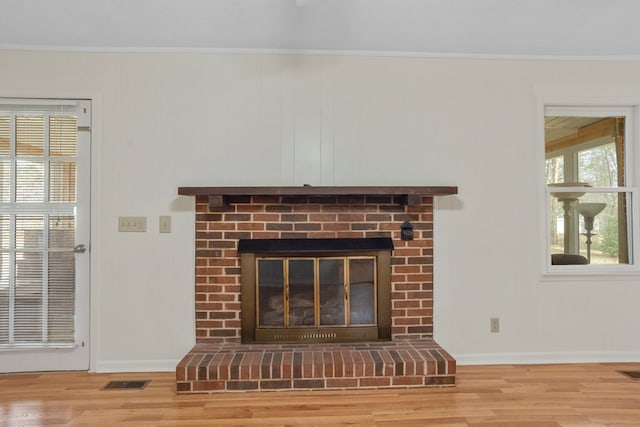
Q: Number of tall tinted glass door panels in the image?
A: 4